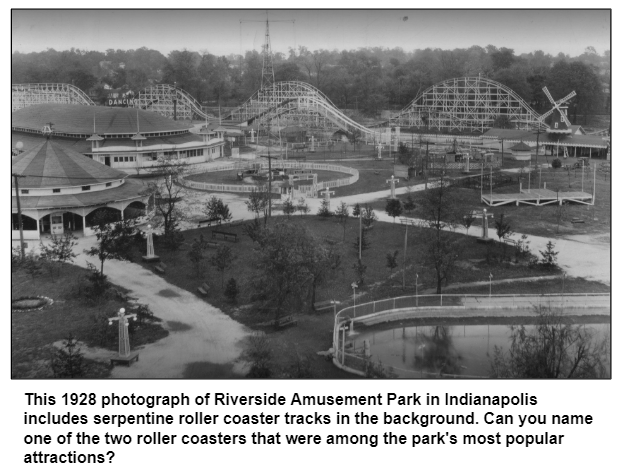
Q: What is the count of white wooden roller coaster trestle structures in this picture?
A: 4